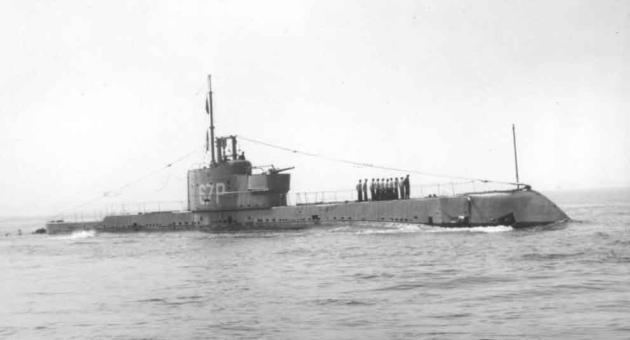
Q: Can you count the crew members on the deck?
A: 10